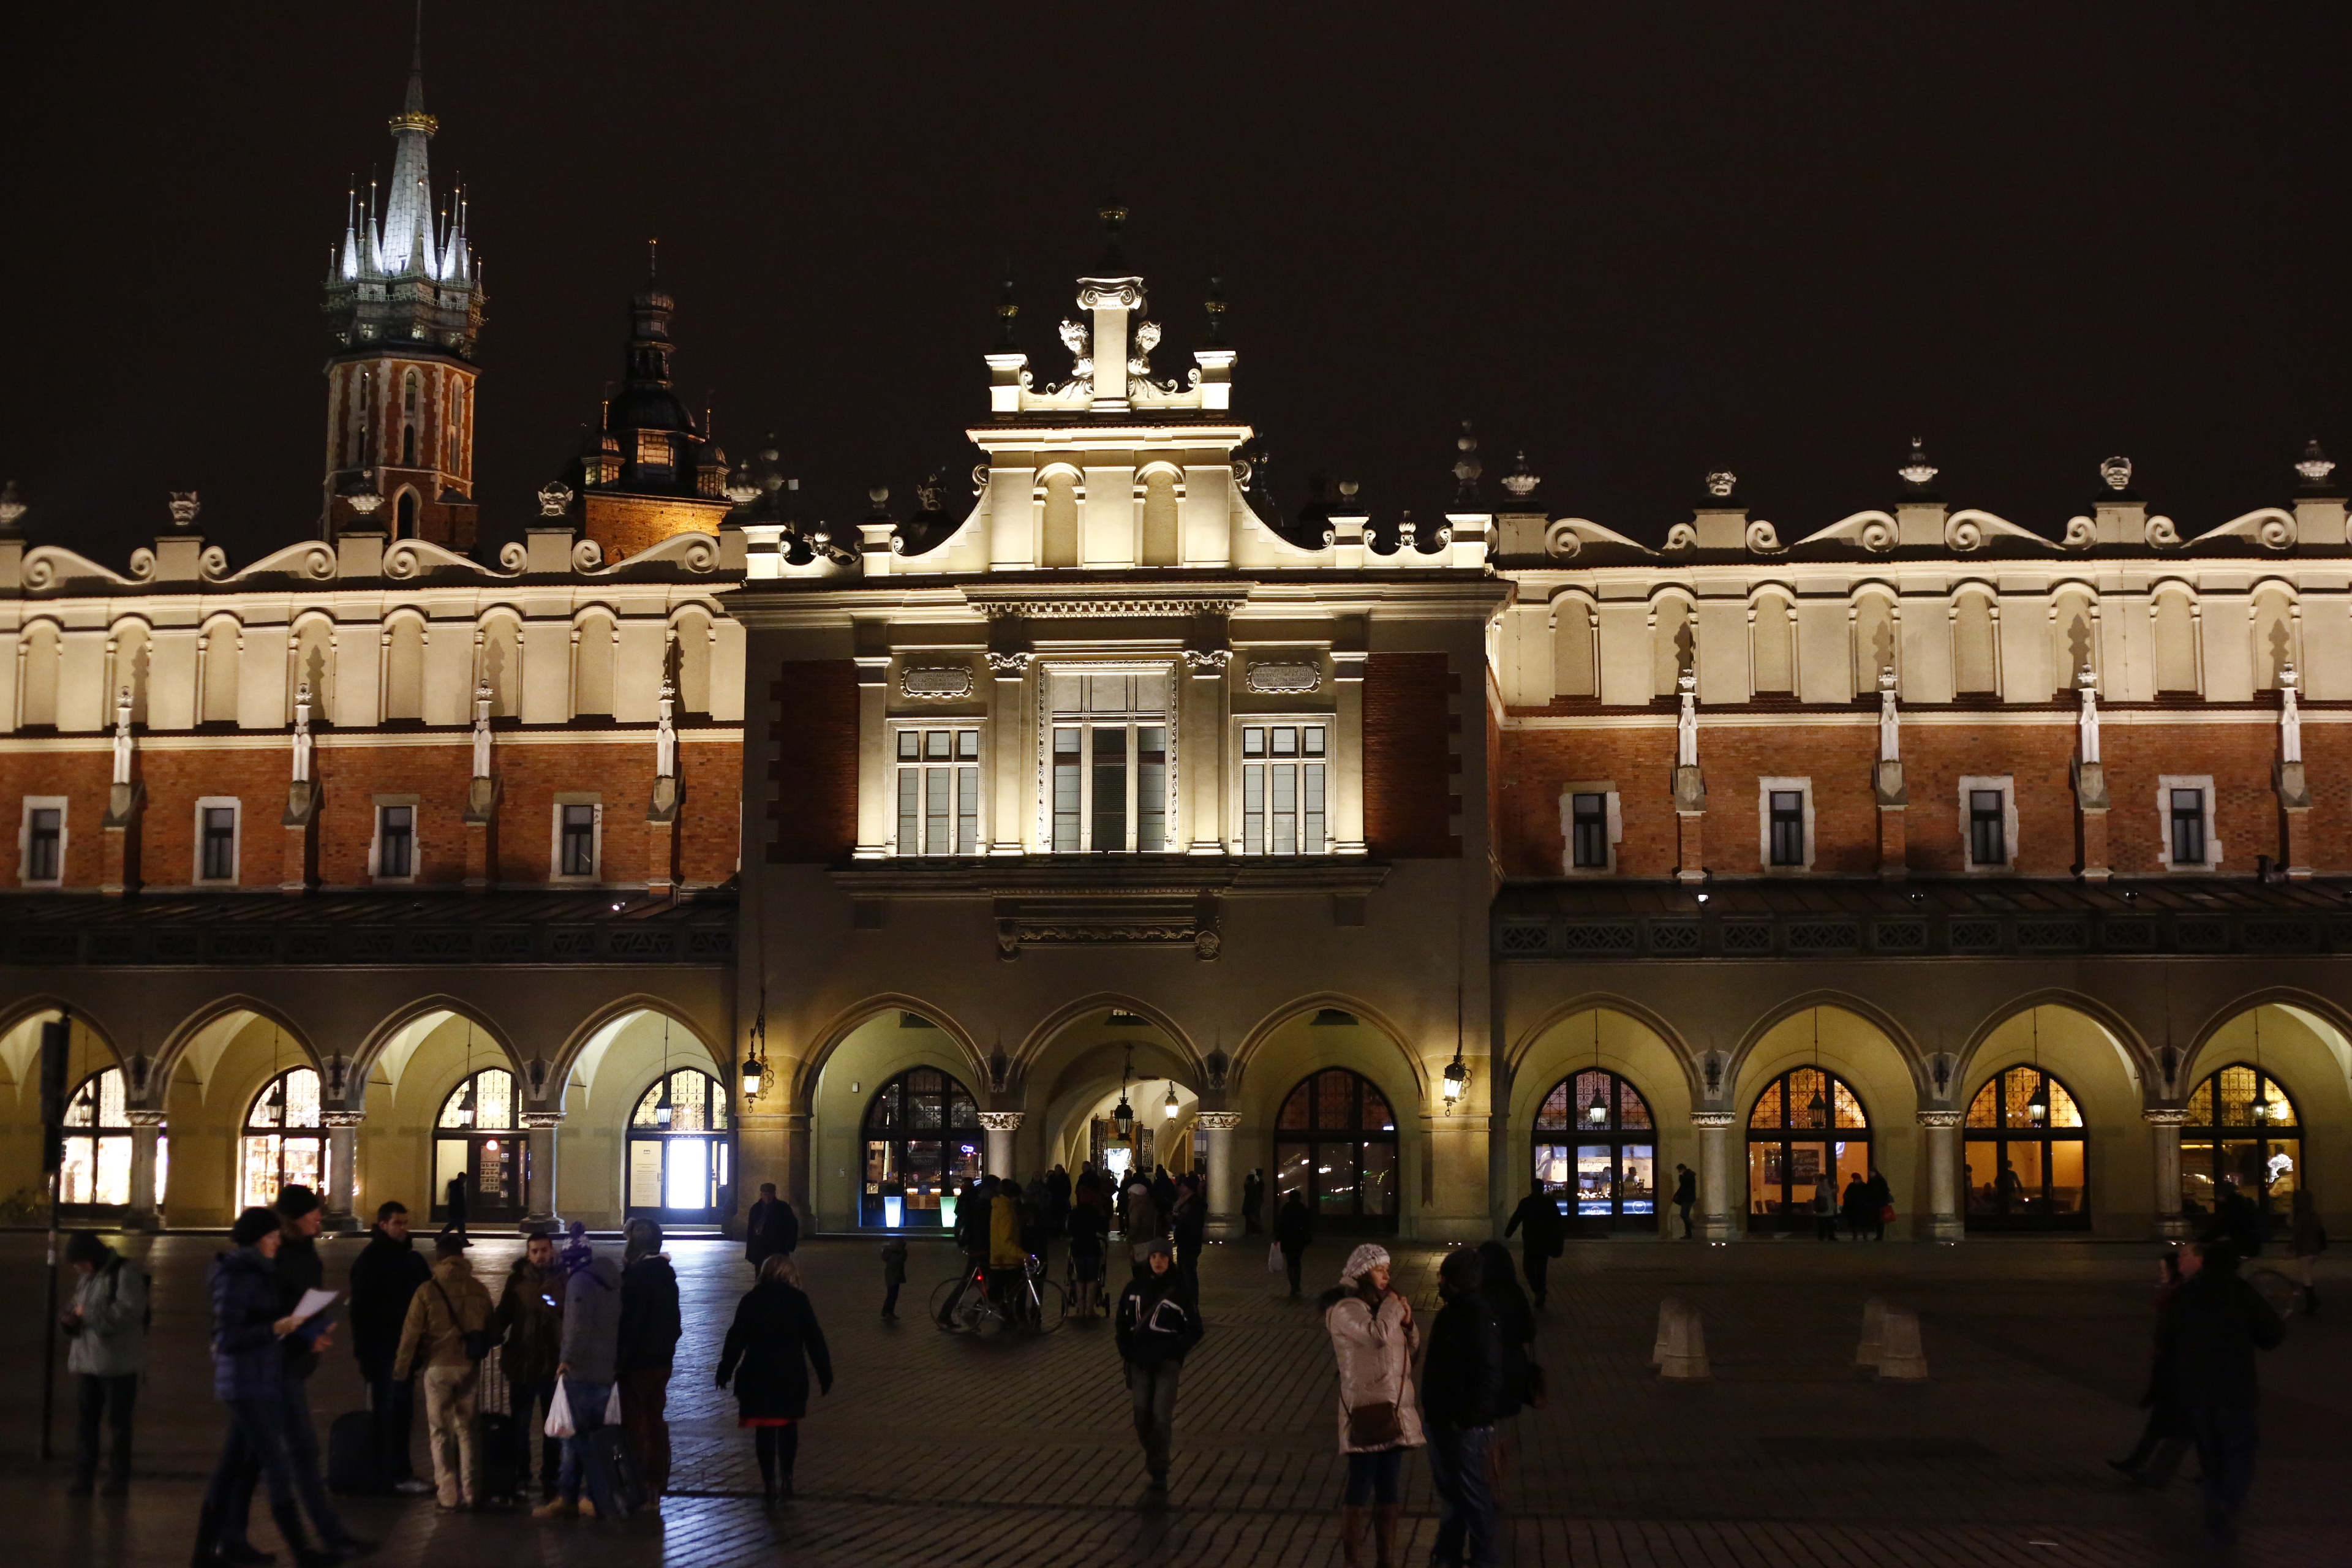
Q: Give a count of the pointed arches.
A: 11